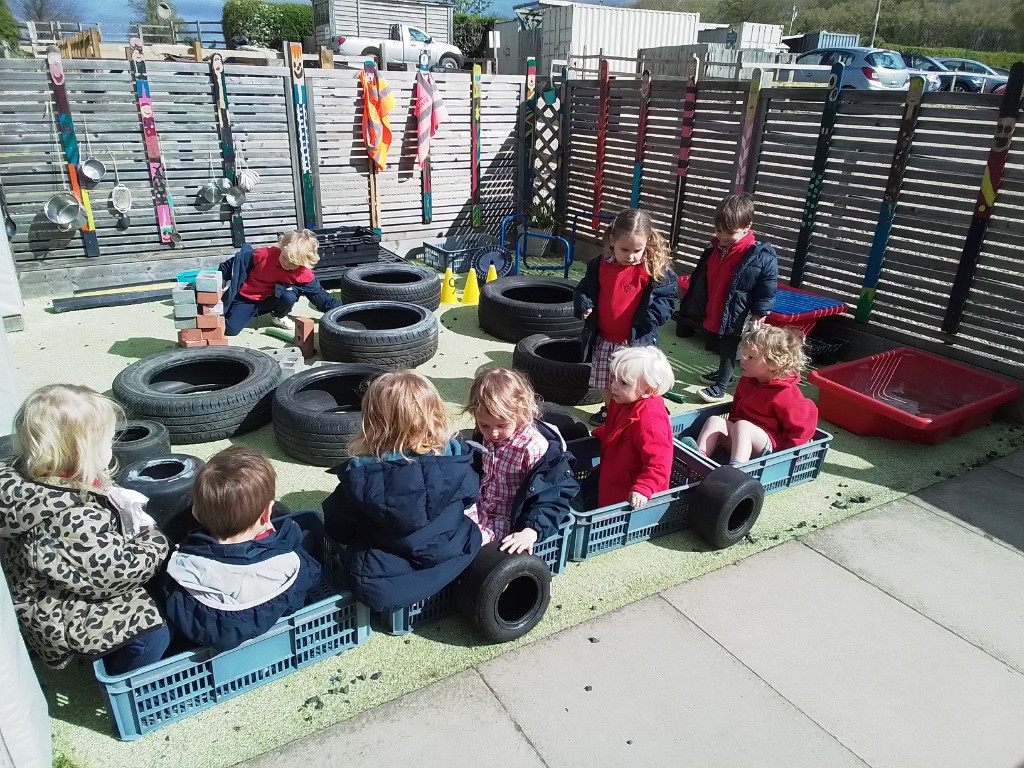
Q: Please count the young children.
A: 9